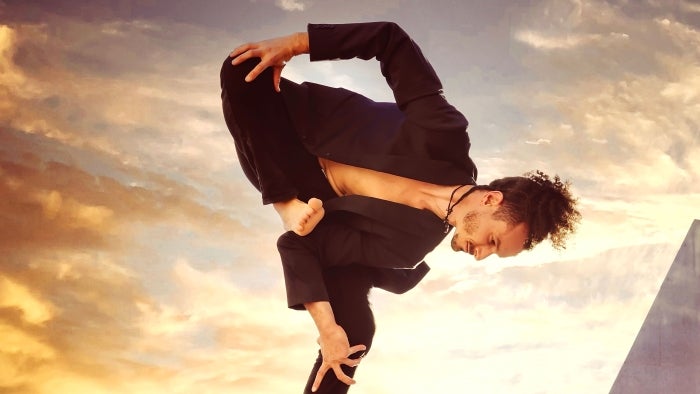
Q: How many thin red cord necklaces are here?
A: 0